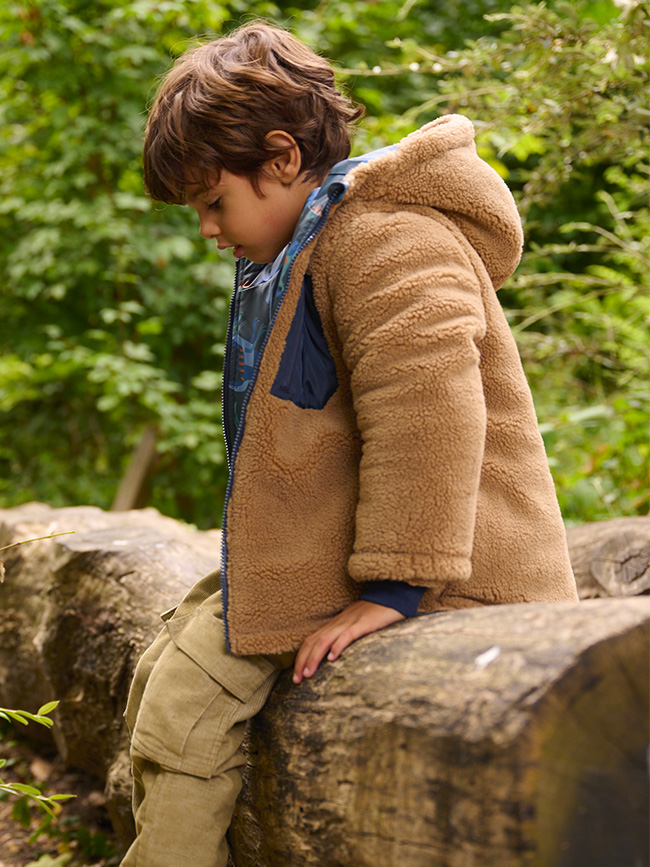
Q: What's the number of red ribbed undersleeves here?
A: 0